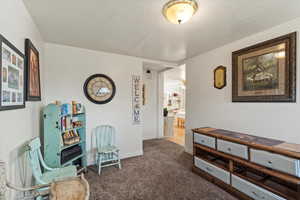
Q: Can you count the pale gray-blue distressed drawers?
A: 5